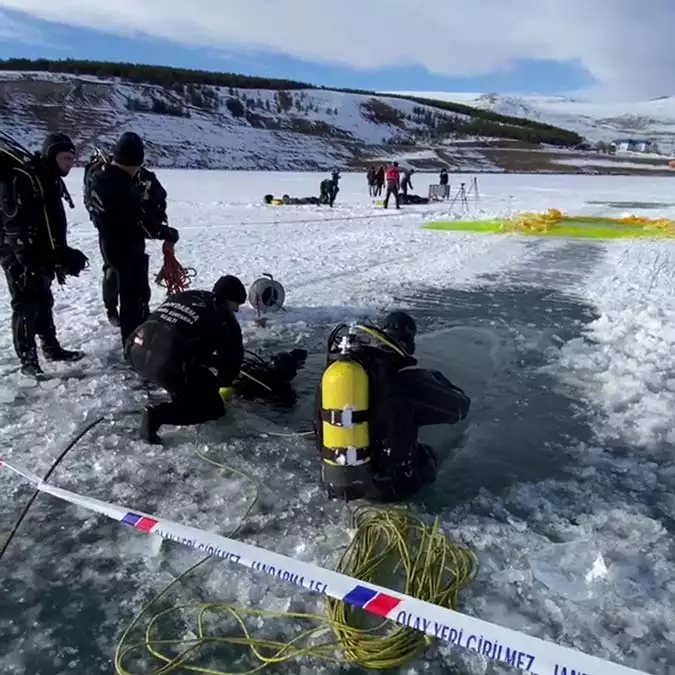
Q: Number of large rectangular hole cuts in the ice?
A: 1